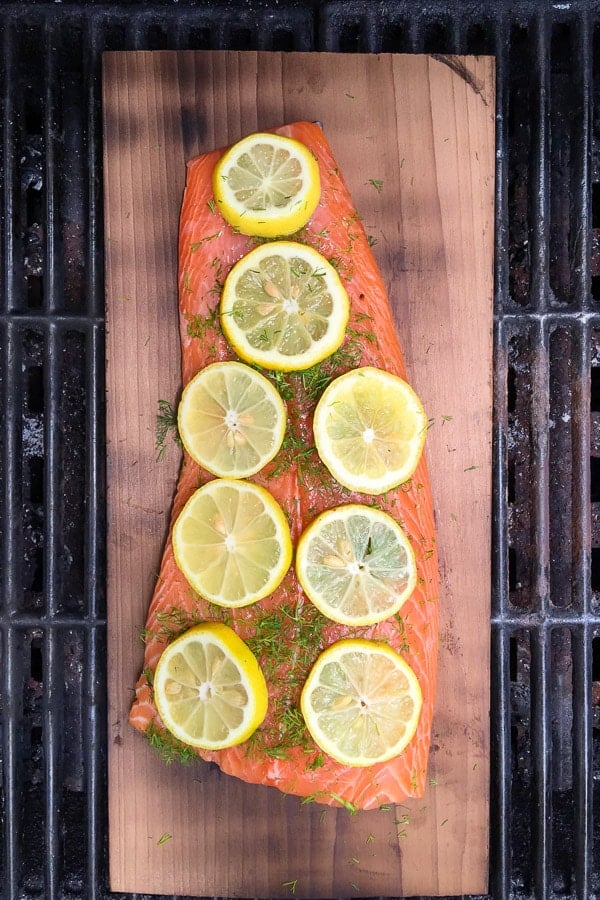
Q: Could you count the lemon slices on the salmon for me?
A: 8